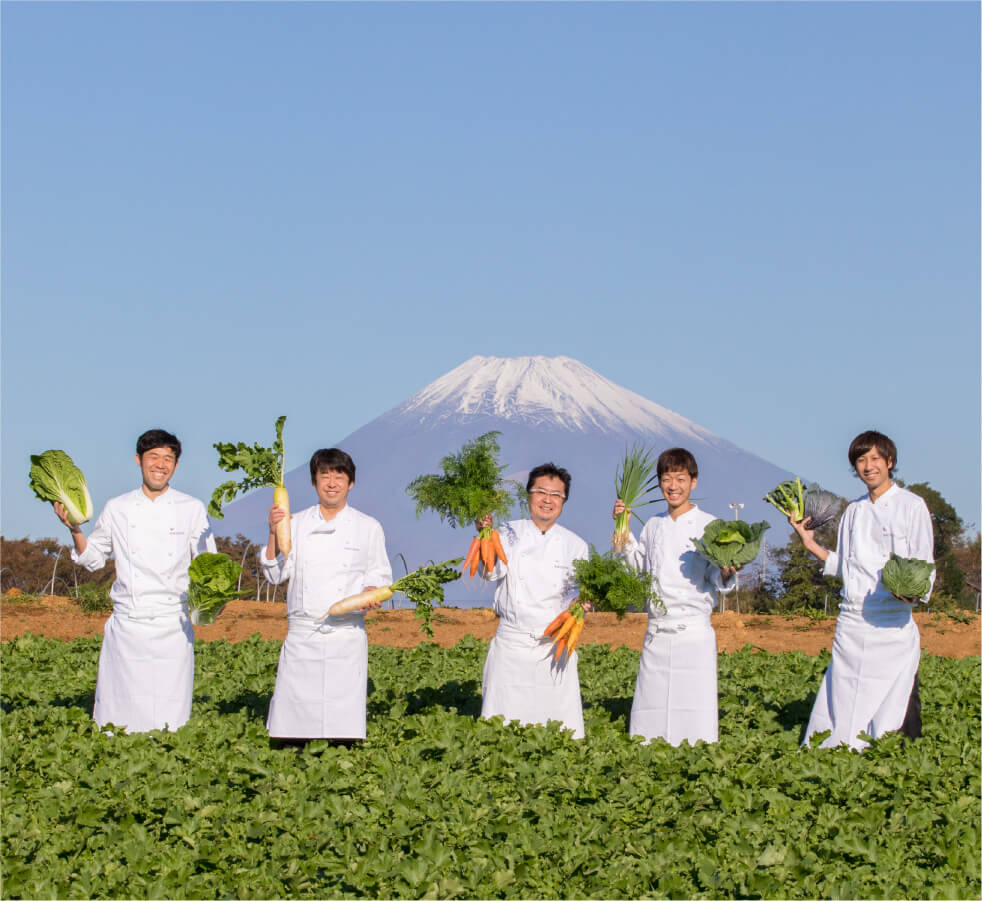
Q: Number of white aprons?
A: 5